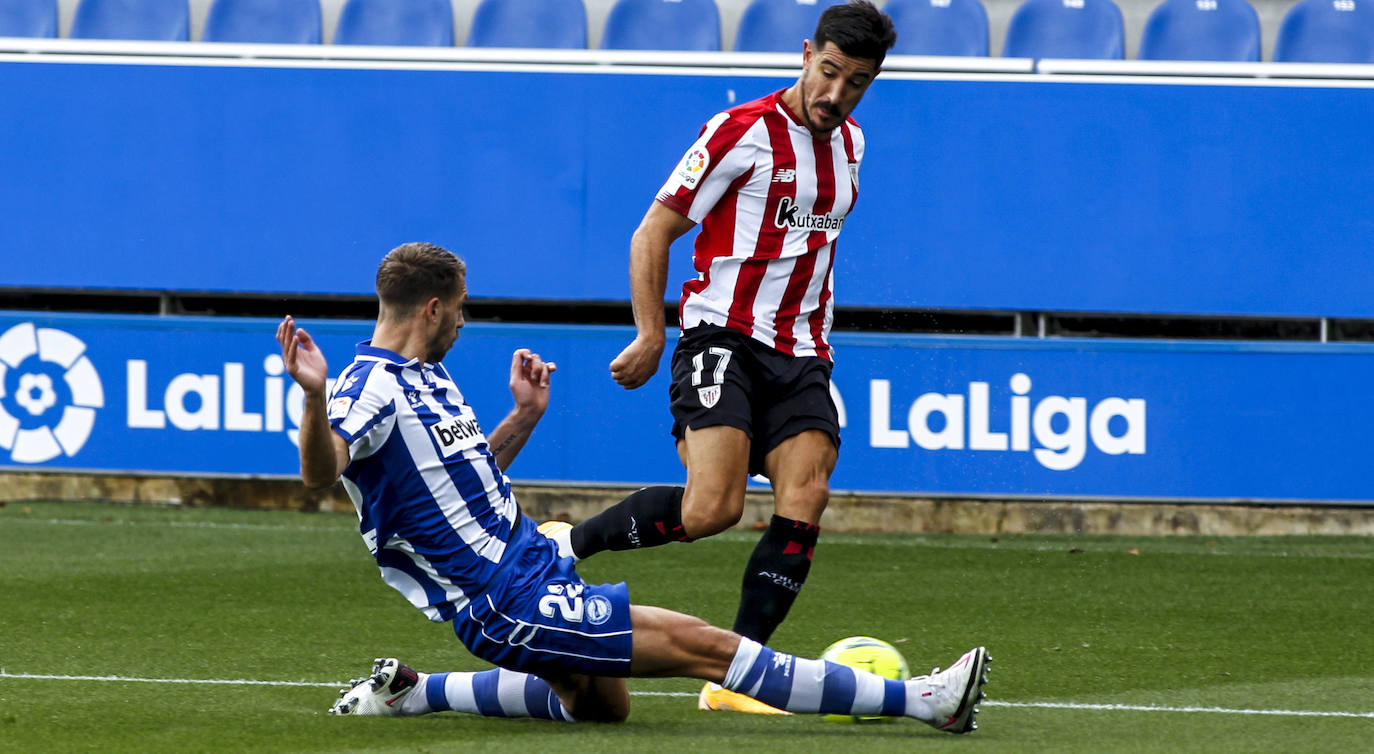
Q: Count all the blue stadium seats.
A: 11